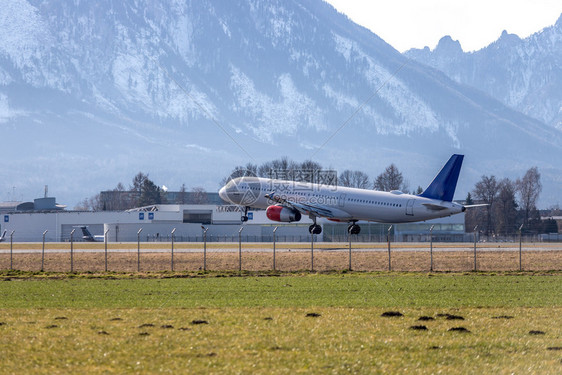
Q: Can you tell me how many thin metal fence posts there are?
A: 15